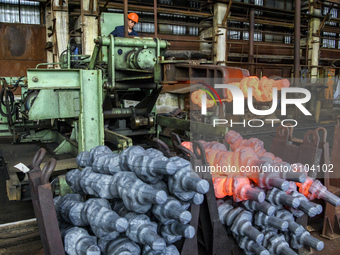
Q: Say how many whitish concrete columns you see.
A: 4